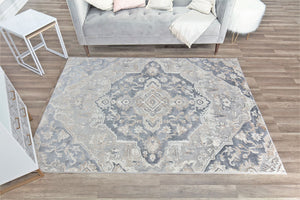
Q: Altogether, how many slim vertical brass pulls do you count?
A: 4